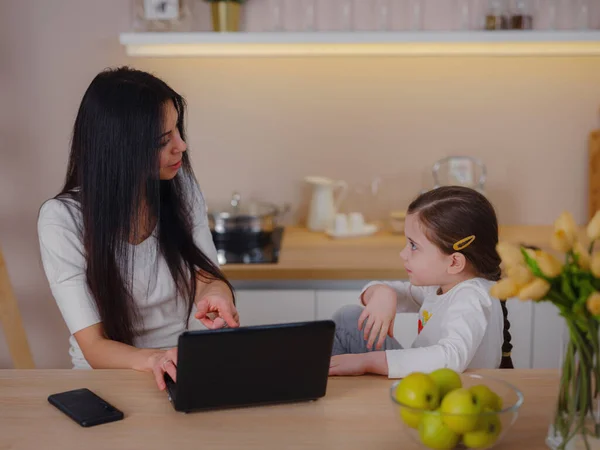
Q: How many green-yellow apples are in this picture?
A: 7